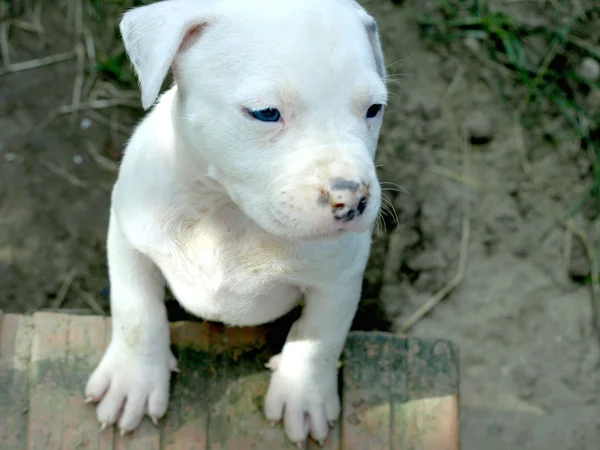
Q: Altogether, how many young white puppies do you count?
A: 1